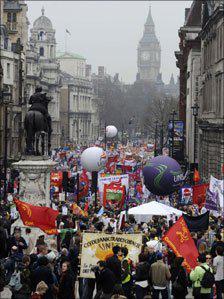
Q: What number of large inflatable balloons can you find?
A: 3